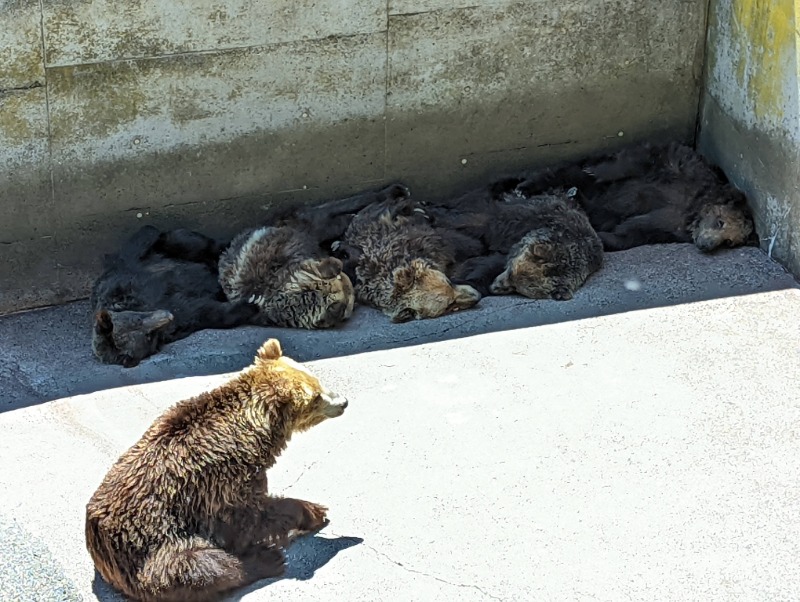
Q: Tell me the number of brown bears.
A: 6